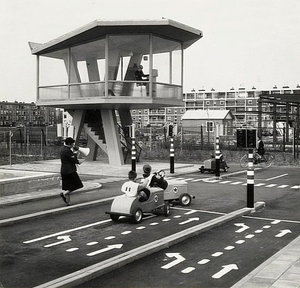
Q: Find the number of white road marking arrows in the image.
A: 7